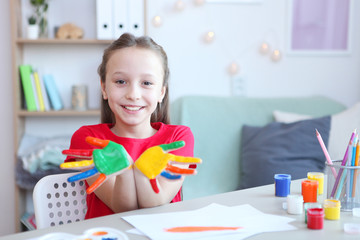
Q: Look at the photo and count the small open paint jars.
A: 7